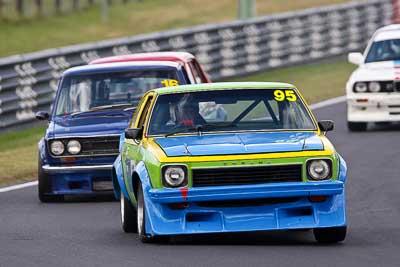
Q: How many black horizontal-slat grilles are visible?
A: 2